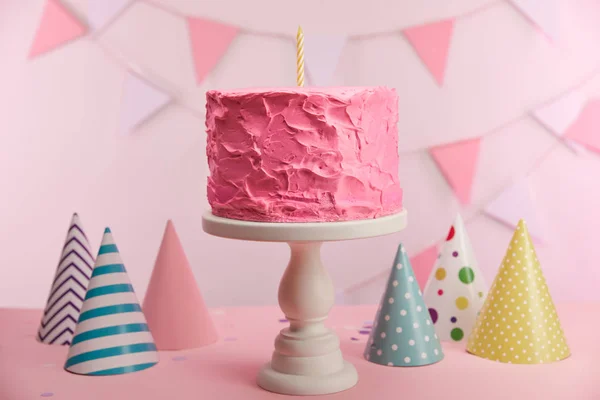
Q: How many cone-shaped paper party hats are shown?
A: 6